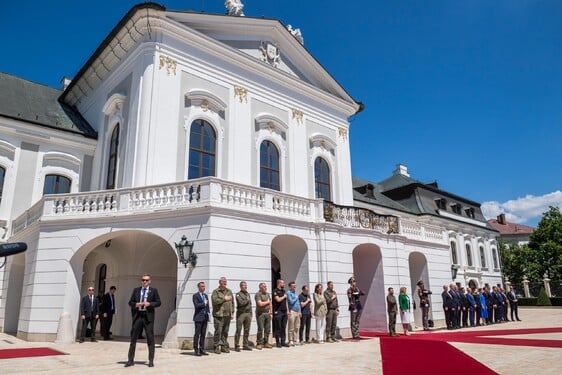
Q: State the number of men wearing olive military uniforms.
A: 5